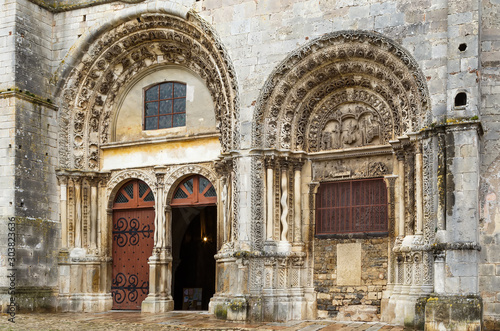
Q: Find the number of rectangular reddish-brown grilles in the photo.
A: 1